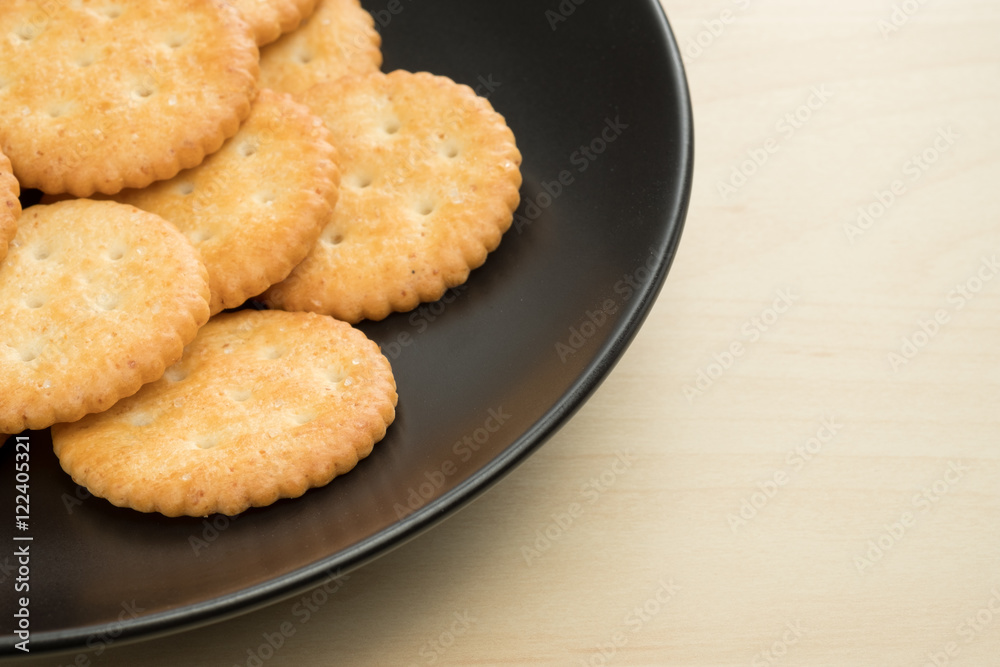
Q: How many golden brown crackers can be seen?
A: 8